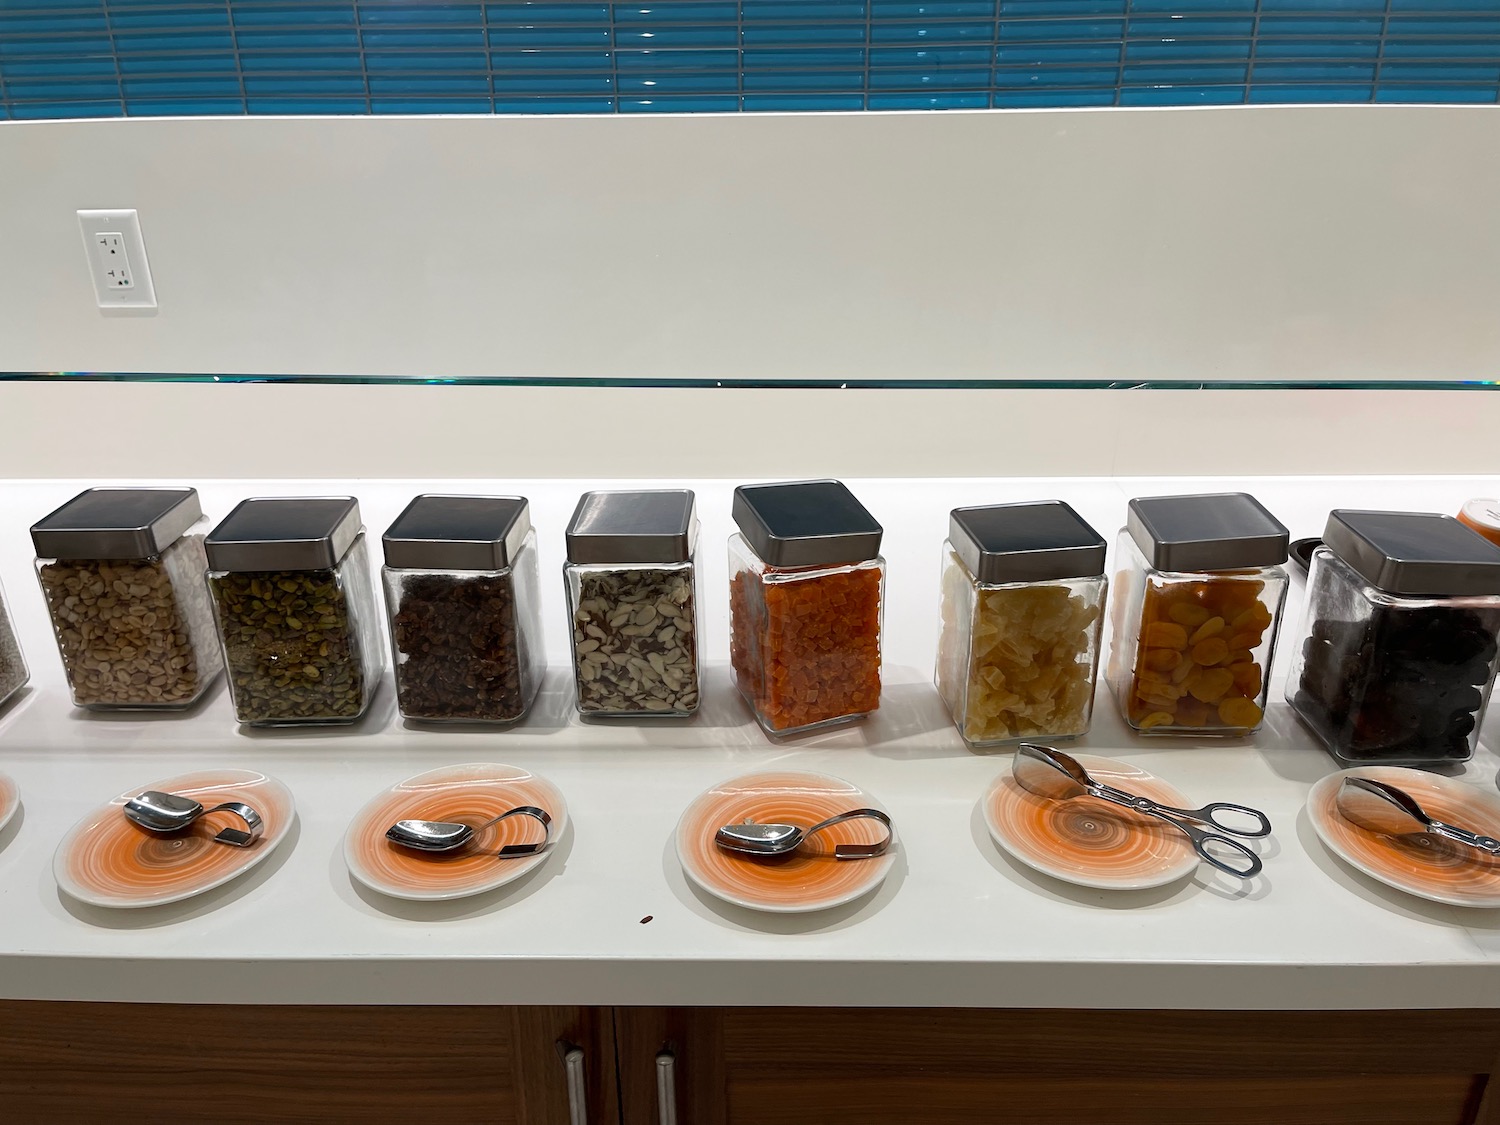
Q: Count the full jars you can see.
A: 8